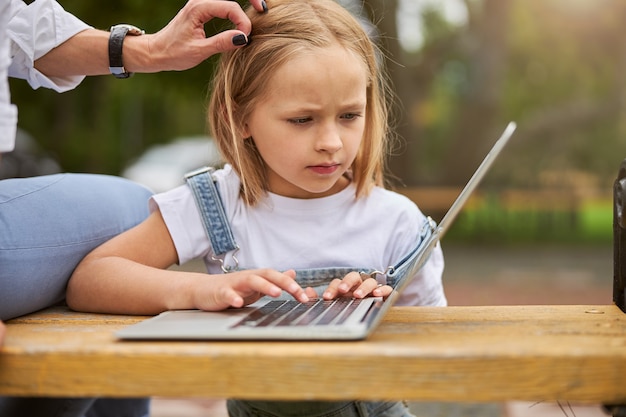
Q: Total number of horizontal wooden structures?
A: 1